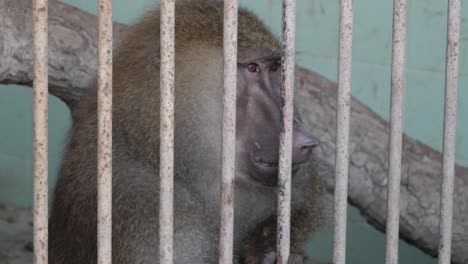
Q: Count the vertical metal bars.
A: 8